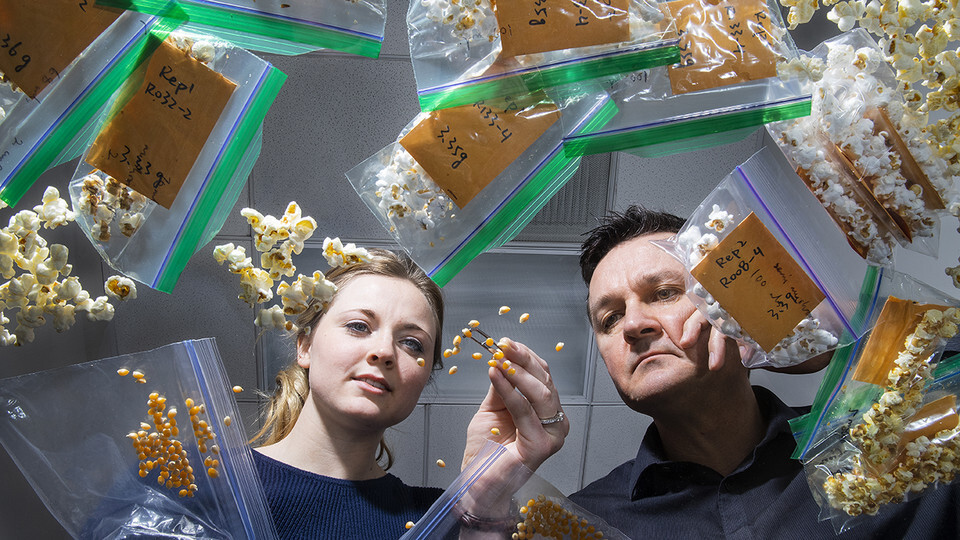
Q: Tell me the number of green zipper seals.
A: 8